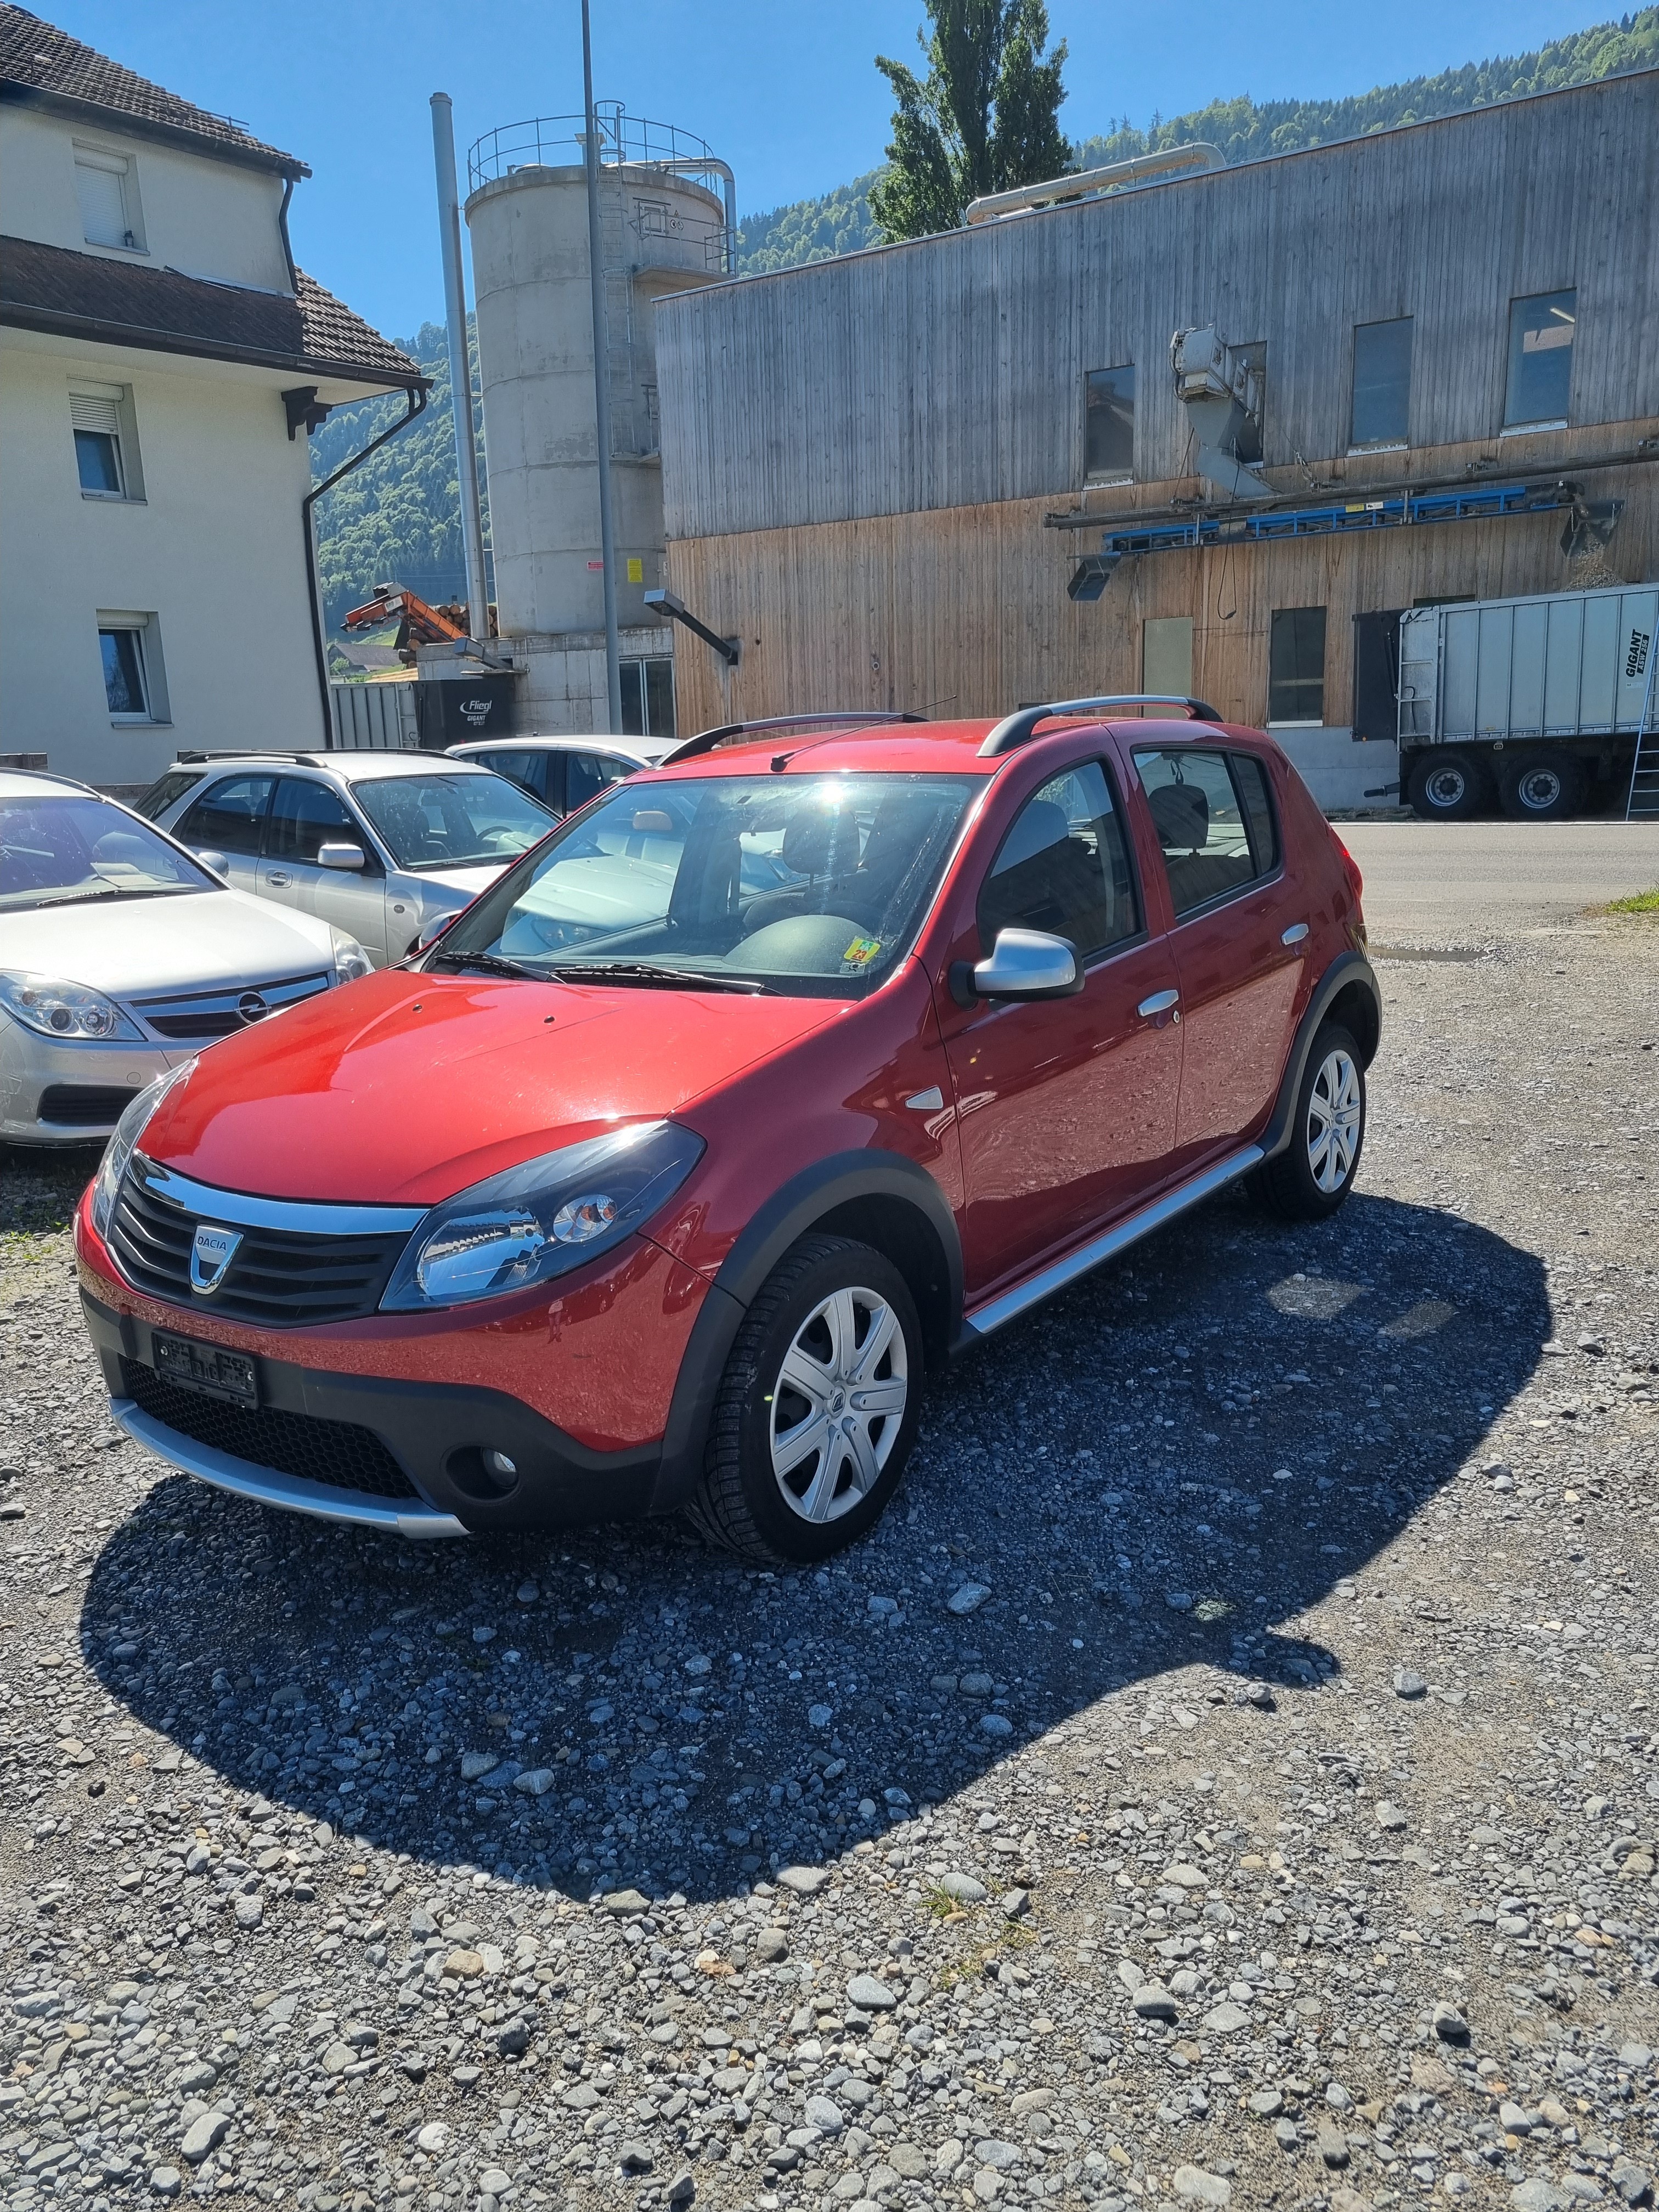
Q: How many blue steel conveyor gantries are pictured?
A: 1